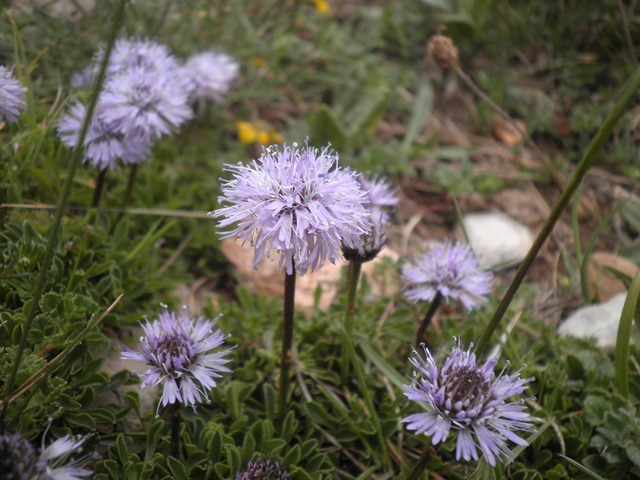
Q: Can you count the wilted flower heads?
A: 1